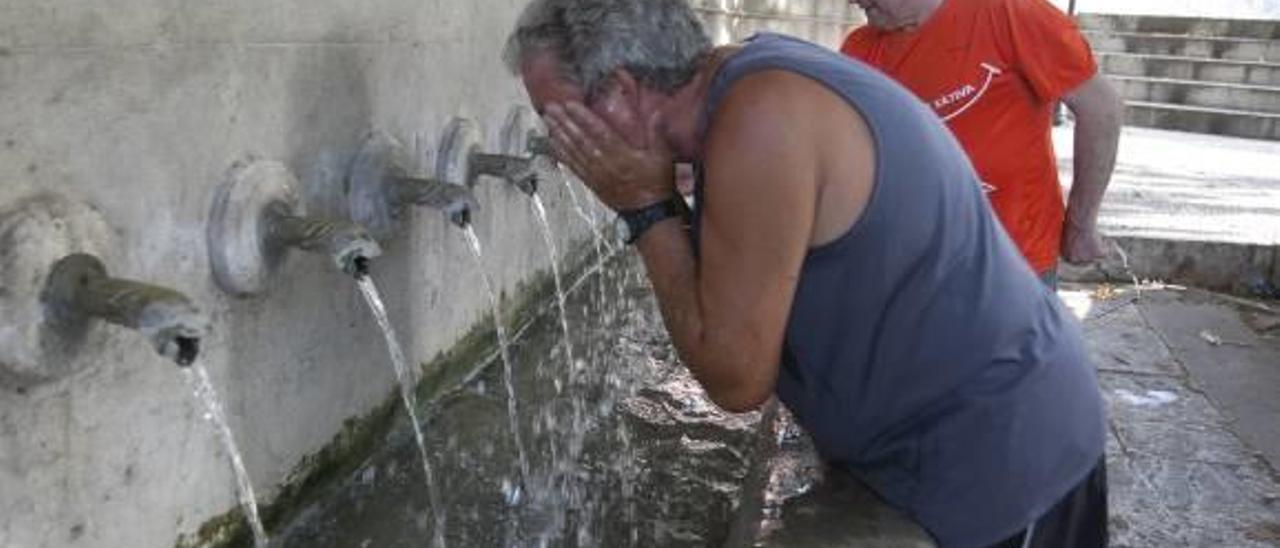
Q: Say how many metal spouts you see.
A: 5